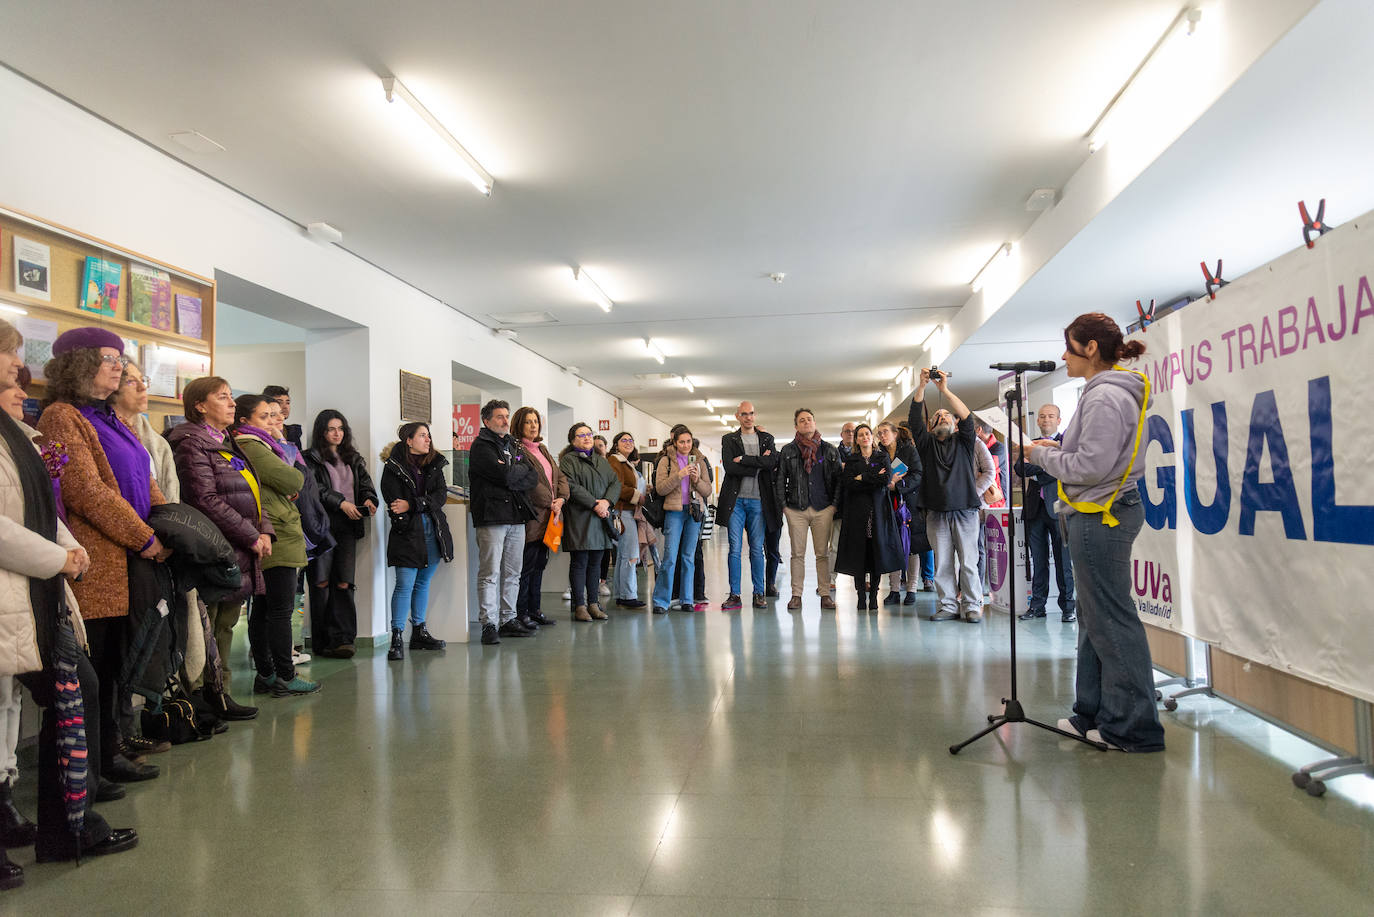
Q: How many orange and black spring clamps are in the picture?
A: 3